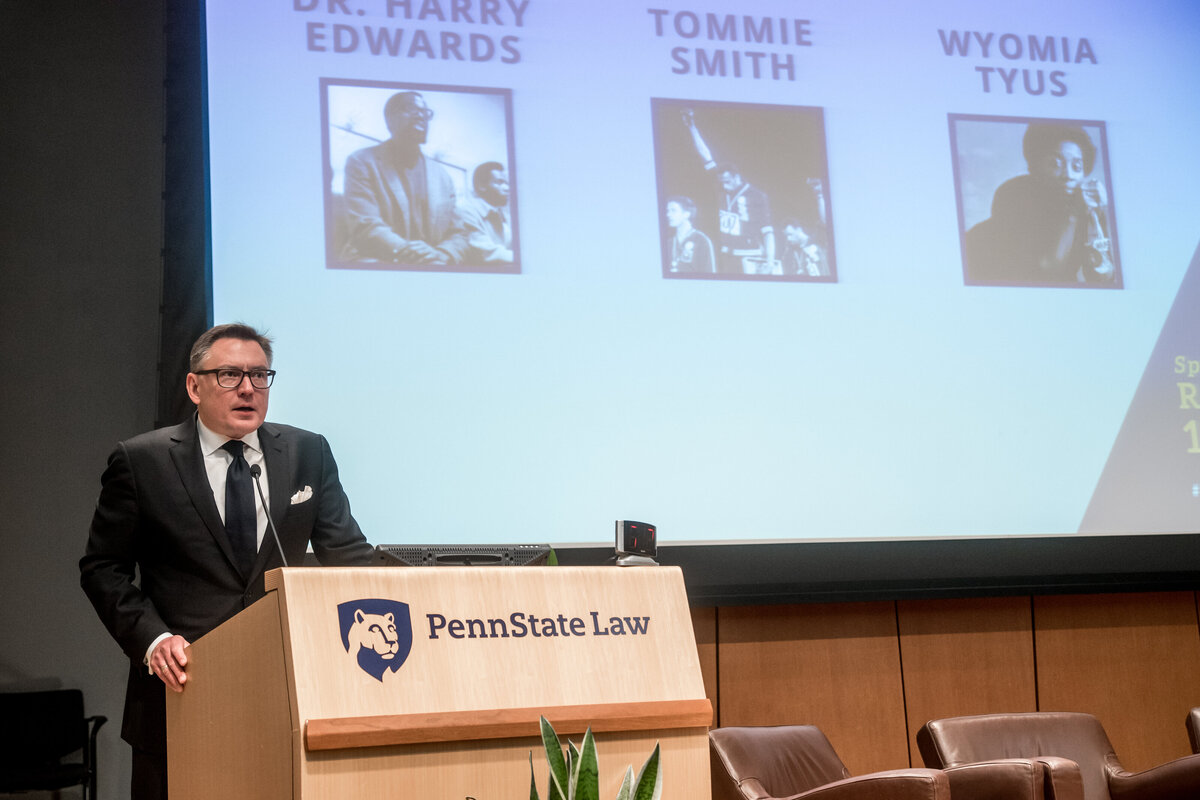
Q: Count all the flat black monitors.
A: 1